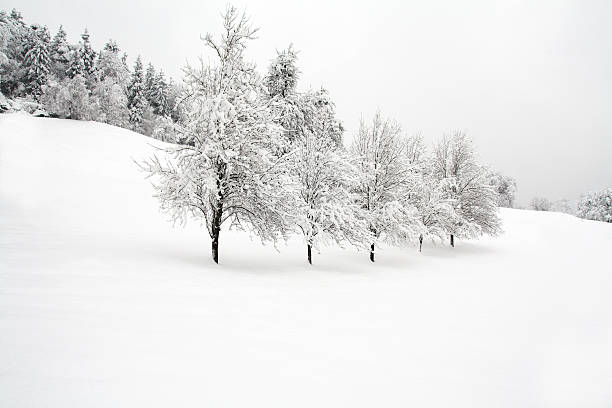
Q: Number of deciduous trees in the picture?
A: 5